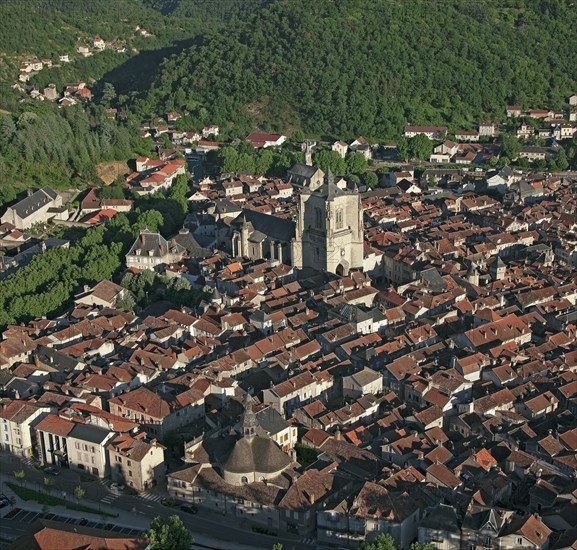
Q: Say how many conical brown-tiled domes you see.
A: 1